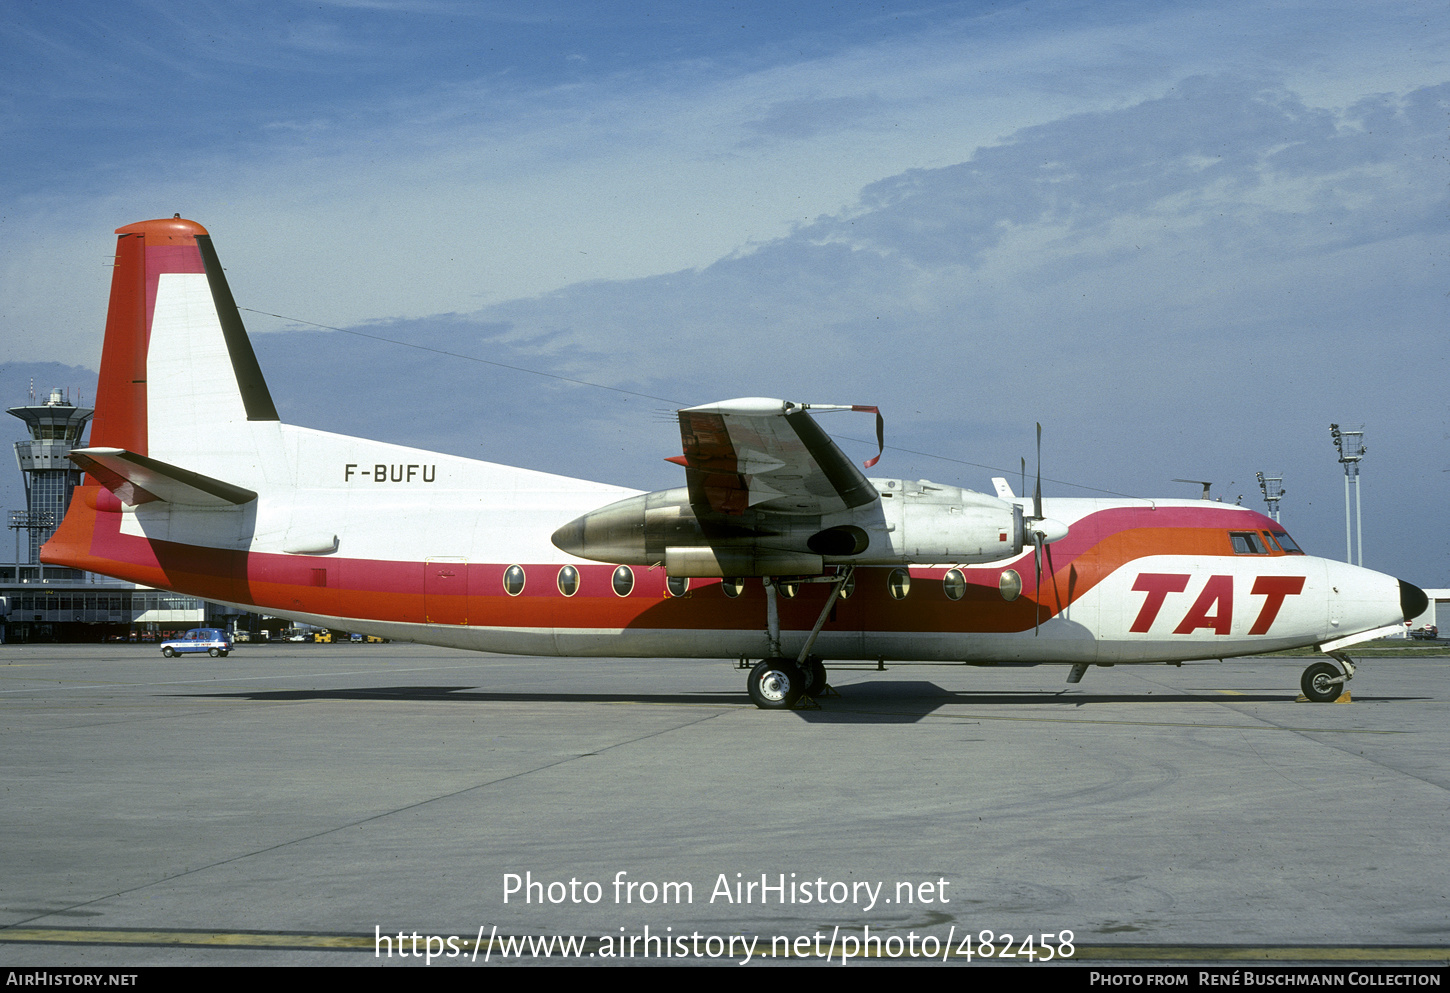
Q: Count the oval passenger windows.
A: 10